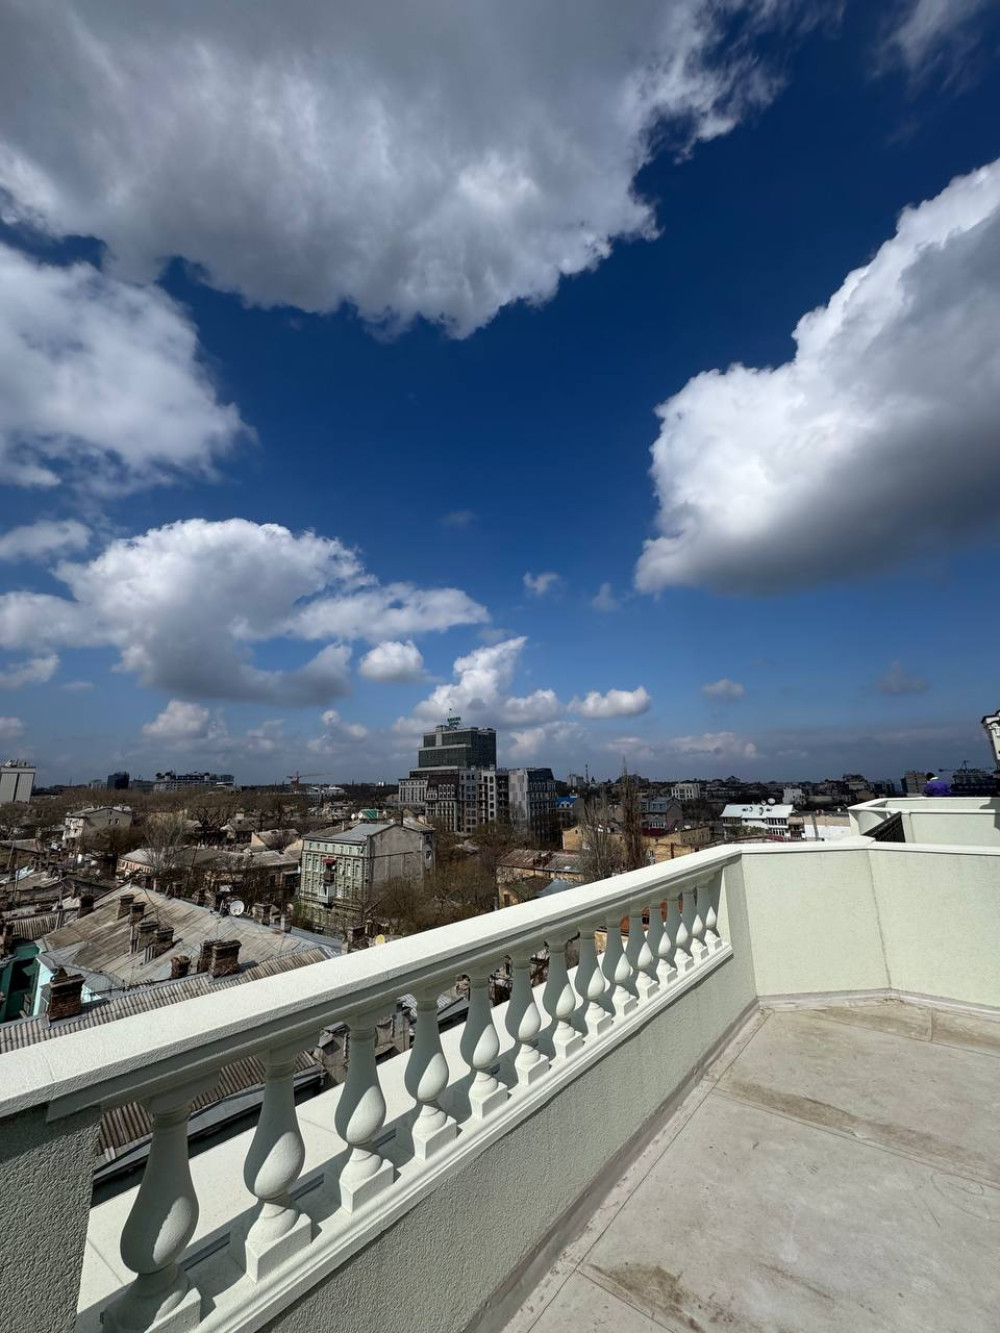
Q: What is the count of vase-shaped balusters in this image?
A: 14